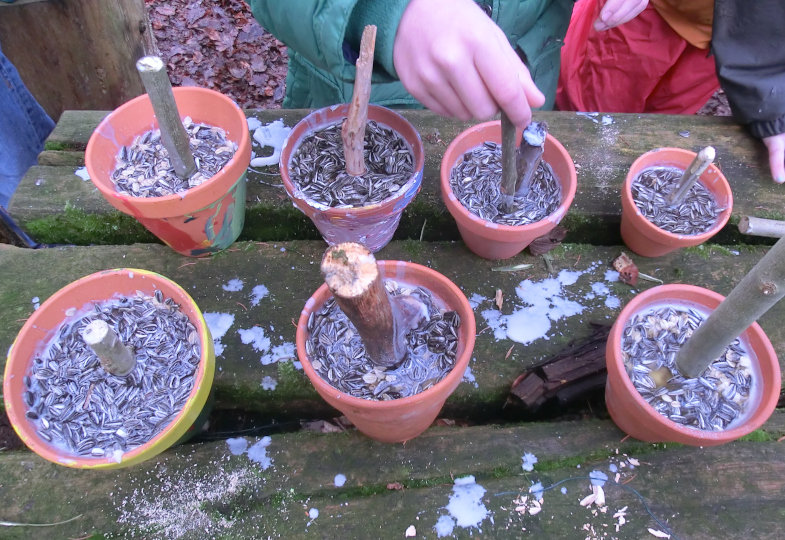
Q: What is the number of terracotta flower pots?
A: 7